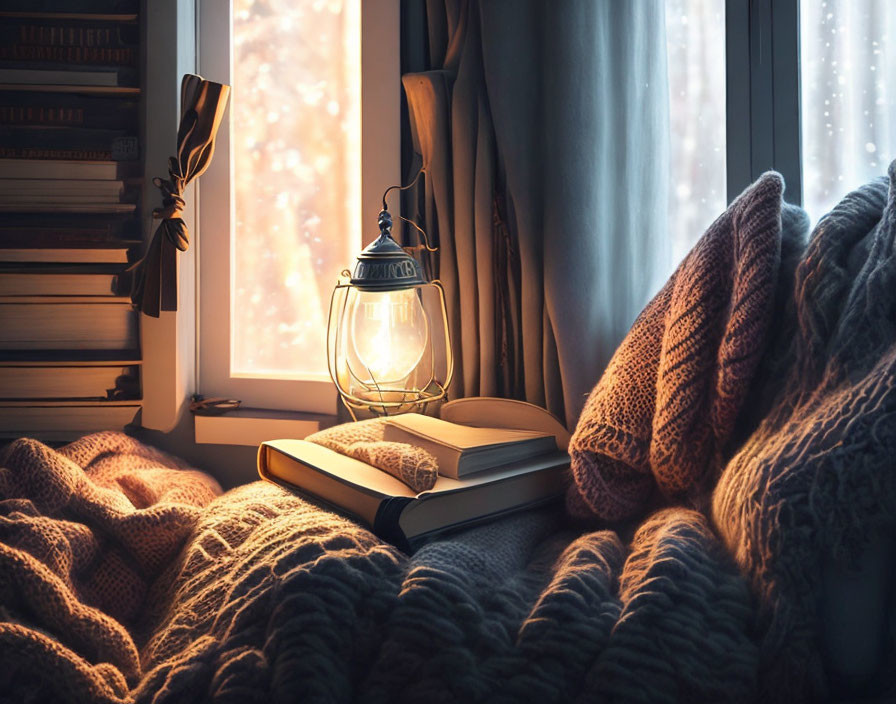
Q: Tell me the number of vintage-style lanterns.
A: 1